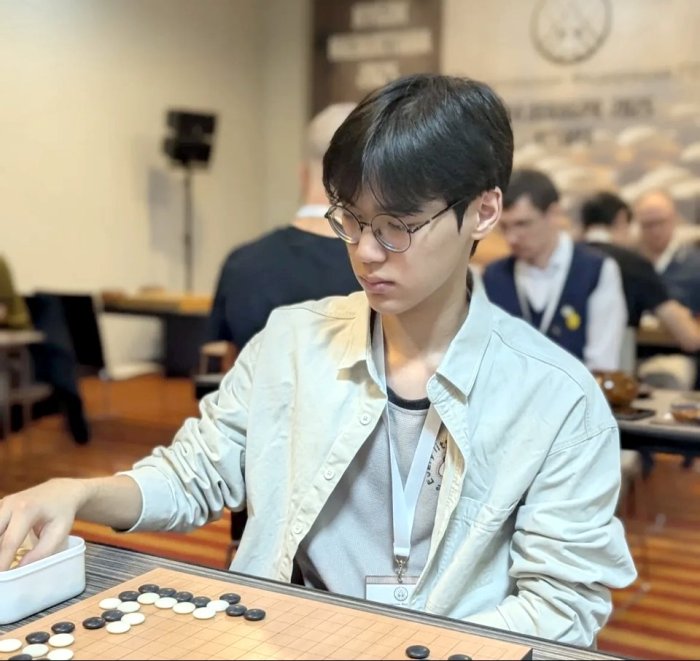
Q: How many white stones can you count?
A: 13